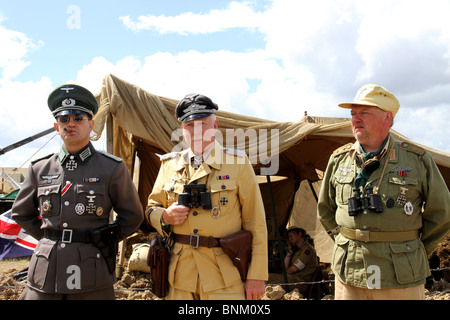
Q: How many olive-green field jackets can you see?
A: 1